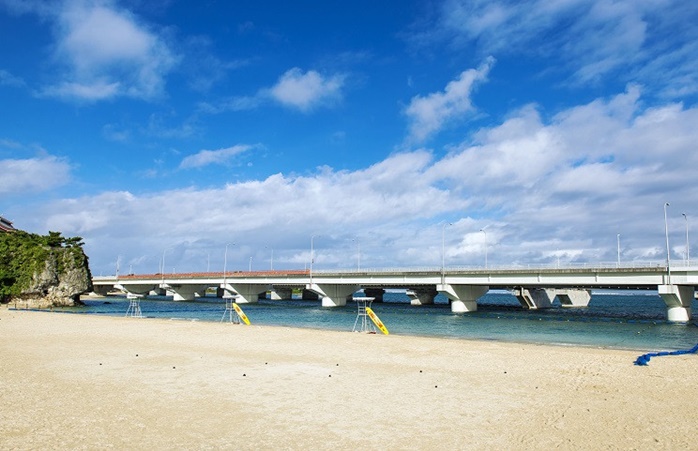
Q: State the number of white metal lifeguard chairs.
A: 3